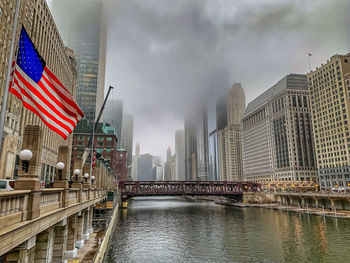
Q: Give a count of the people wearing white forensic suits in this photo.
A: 0